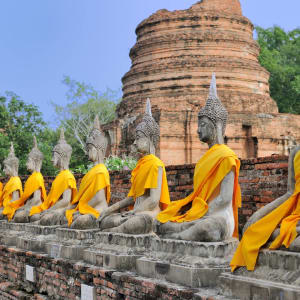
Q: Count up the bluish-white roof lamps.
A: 0